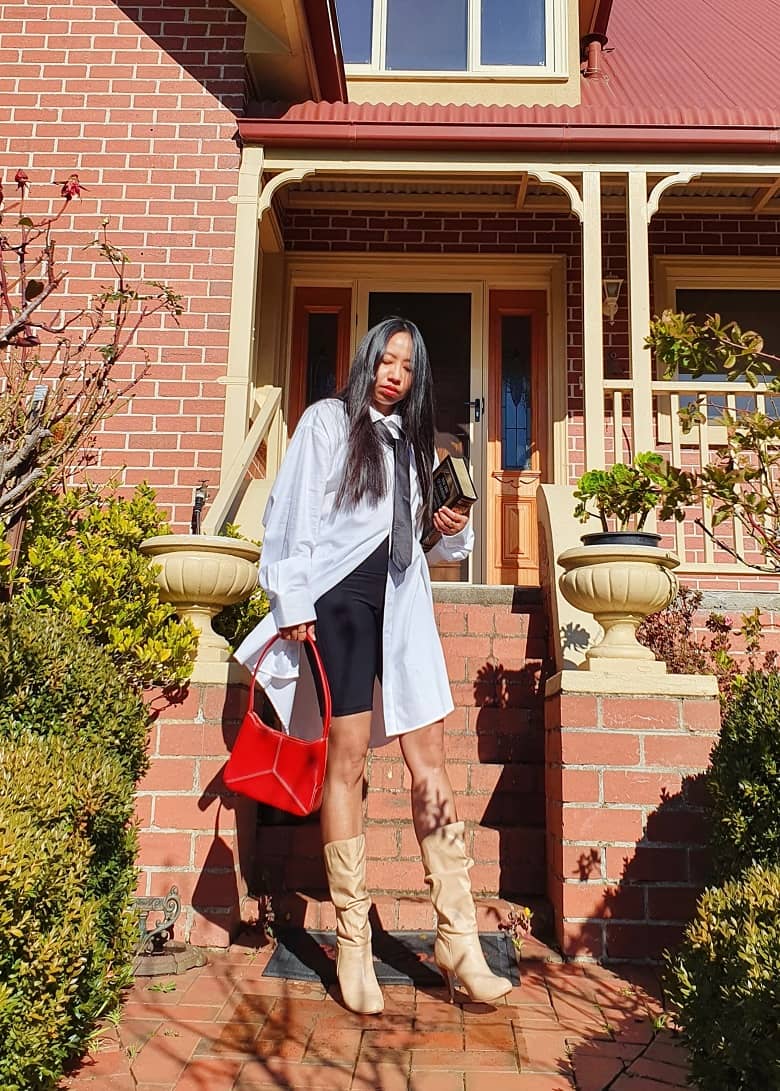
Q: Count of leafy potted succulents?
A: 1